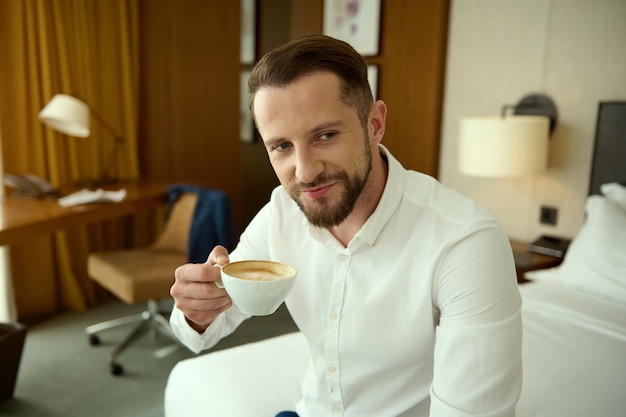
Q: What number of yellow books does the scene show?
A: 0